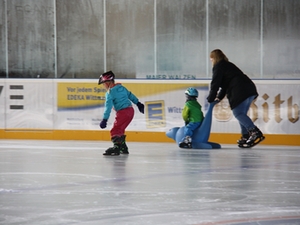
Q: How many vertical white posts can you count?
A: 6